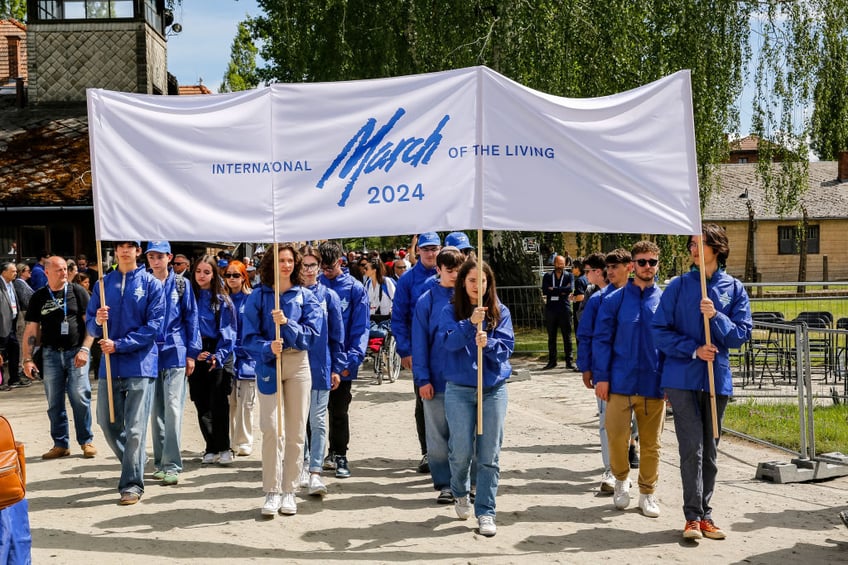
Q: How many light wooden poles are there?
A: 4